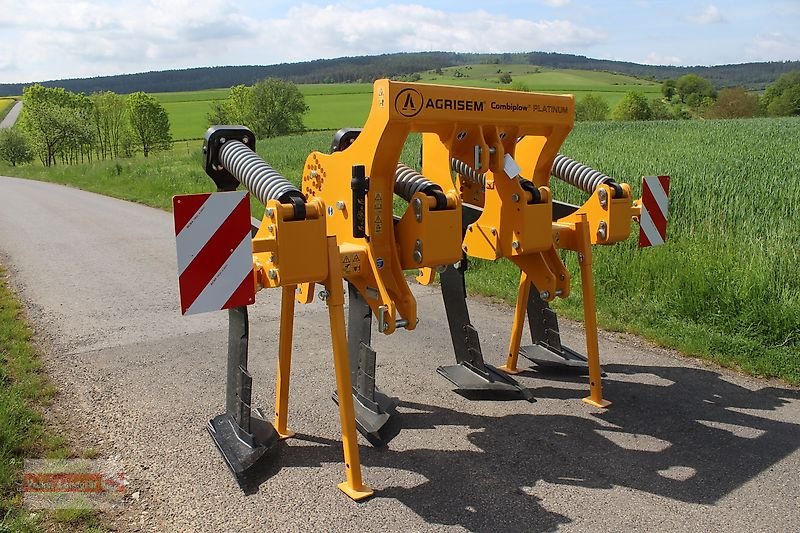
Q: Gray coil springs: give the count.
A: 4